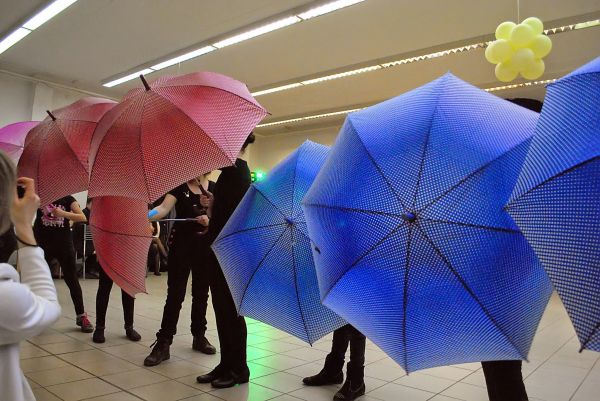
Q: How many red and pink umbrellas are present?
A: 4